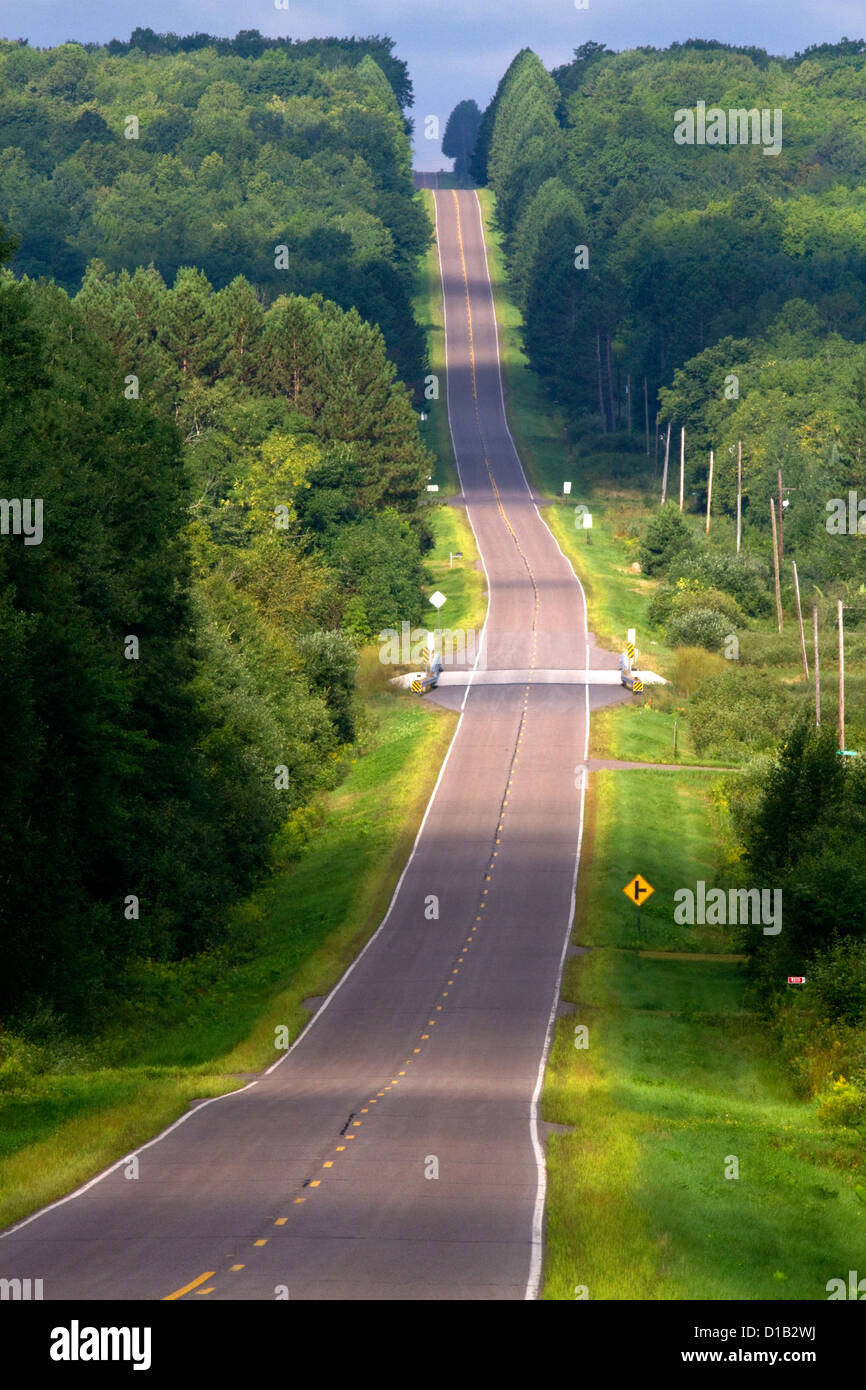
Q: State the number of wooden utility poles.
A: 12